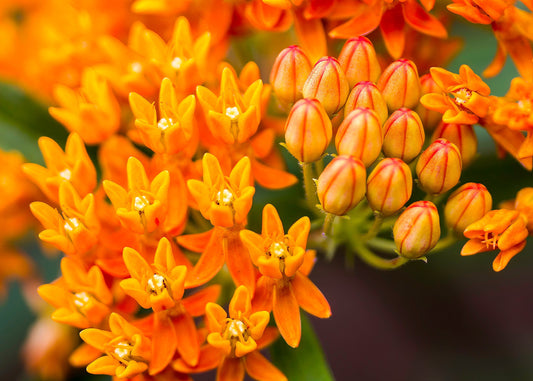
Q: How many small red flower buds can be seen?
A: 15